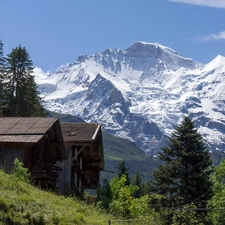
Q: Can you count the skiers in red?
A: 0